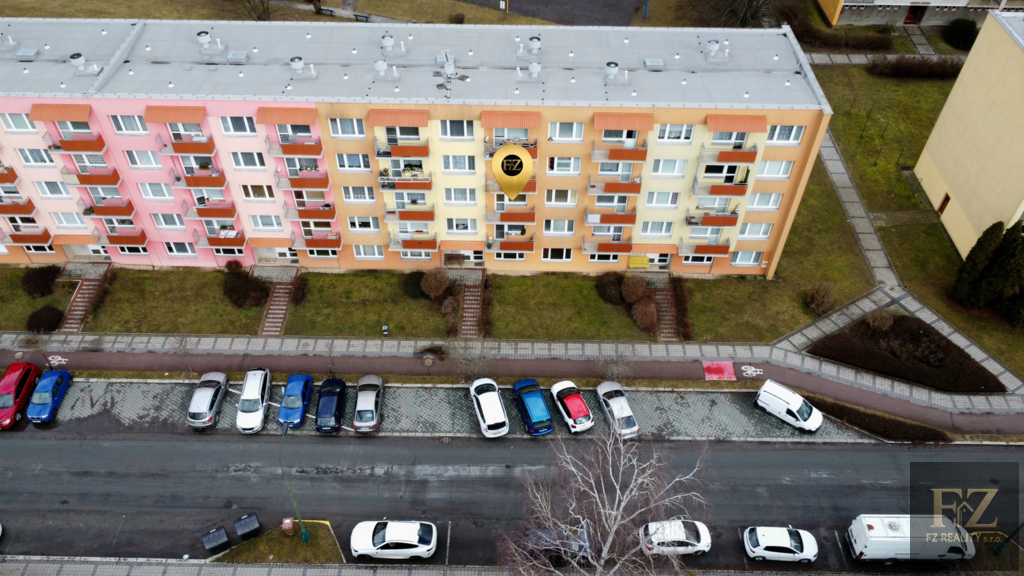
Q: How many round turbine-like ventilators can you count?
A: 9